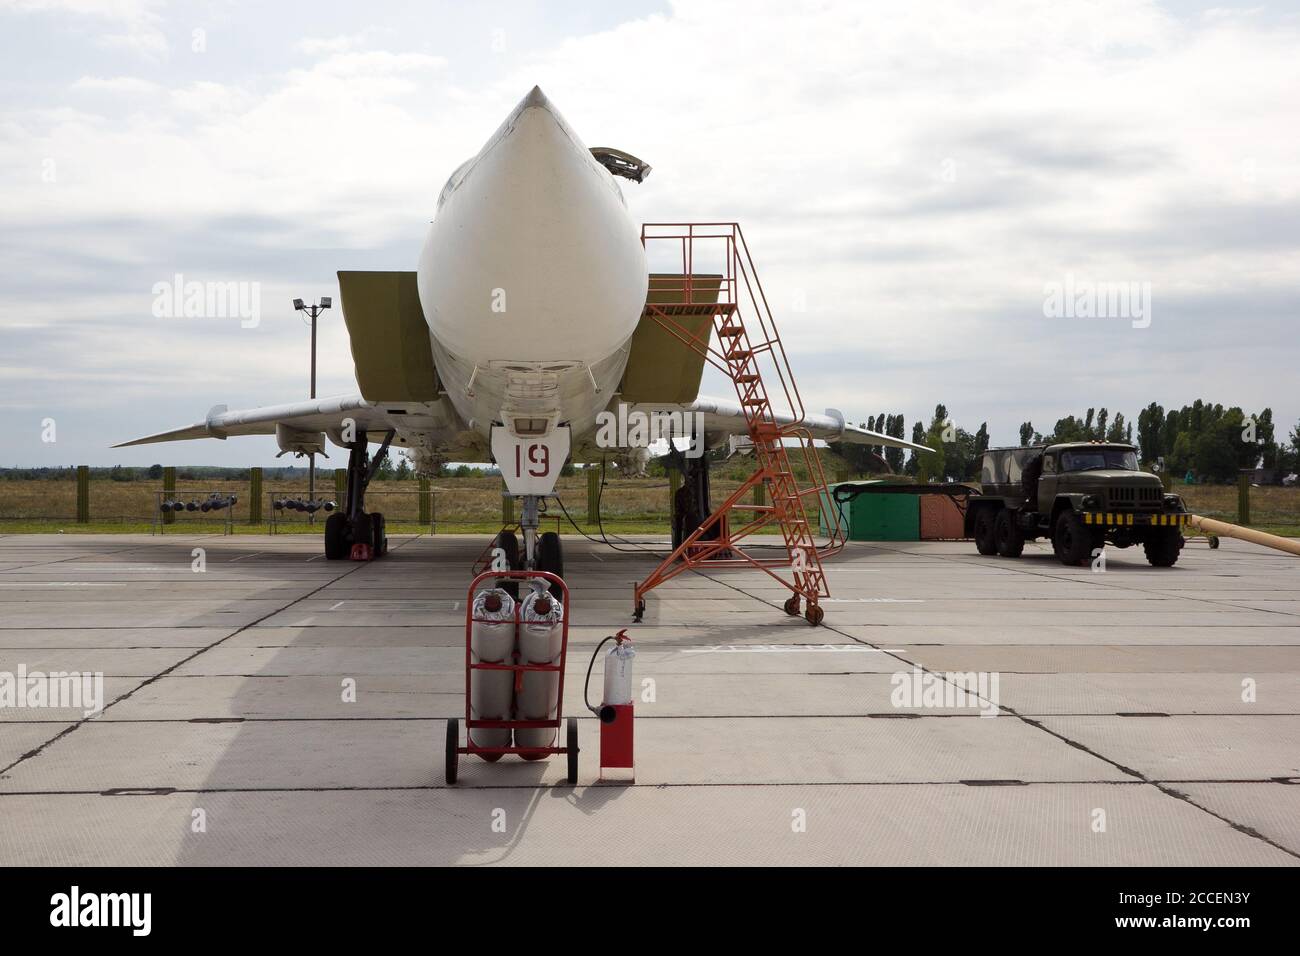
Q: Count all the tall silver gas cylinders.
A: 2